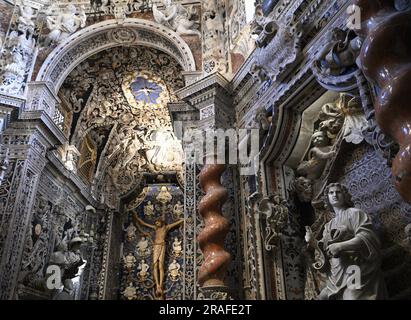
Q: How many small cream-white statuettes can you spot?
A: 10